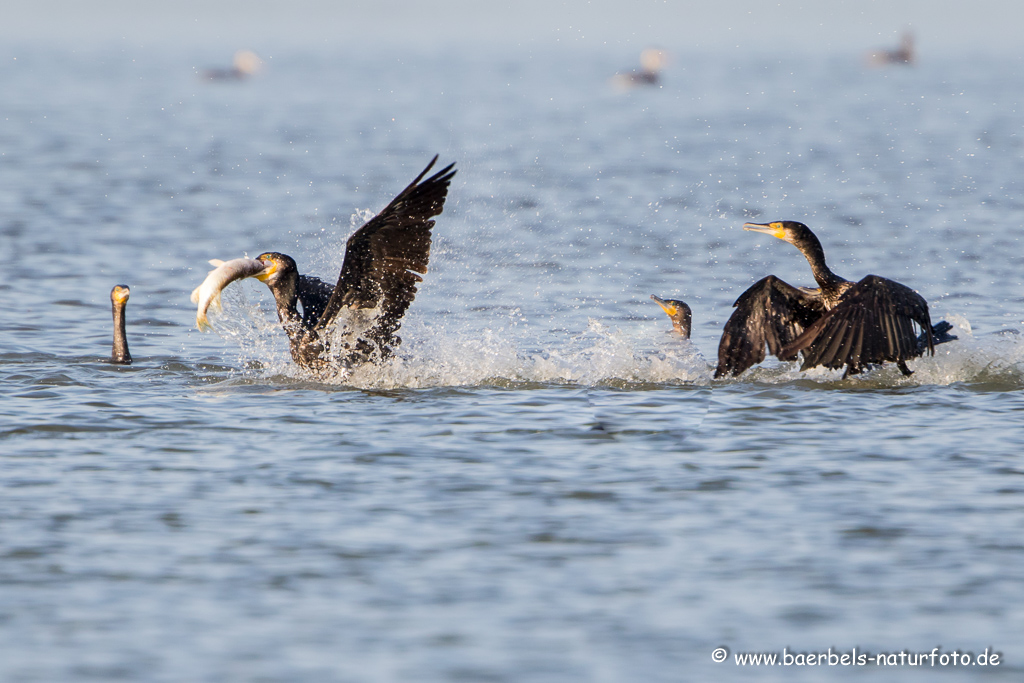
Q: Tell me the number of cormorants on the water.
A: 4